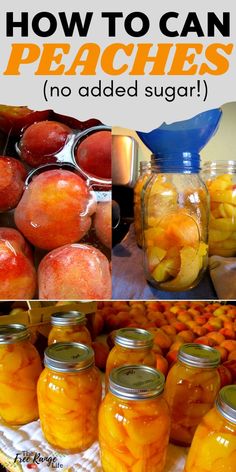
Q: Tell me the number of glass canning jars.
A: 10